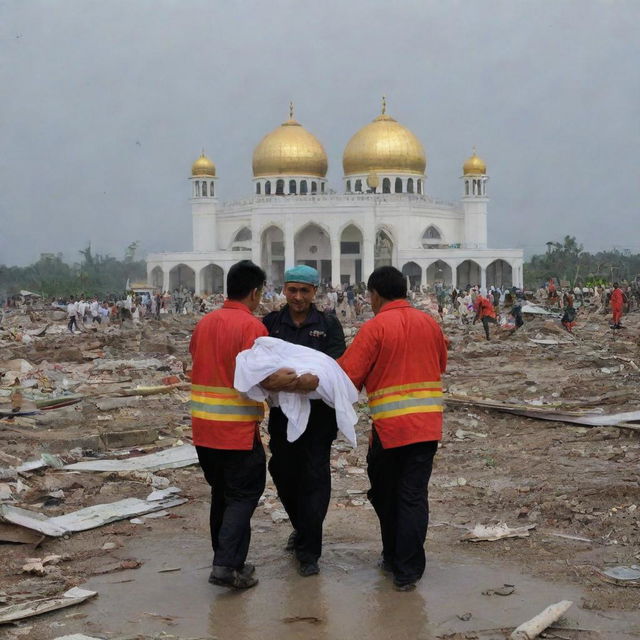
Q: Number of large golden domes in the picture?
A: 2